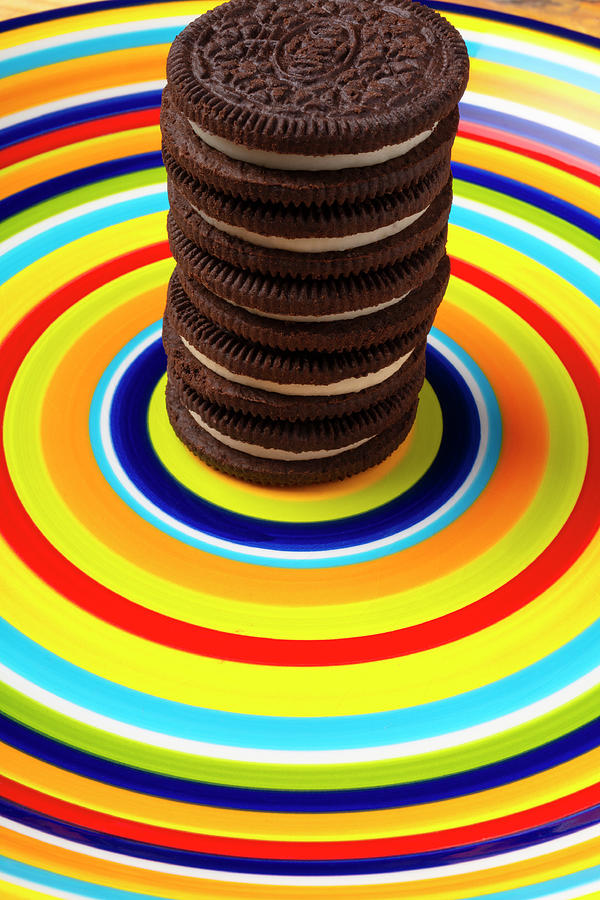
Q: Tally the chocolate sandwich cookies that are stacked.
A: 5